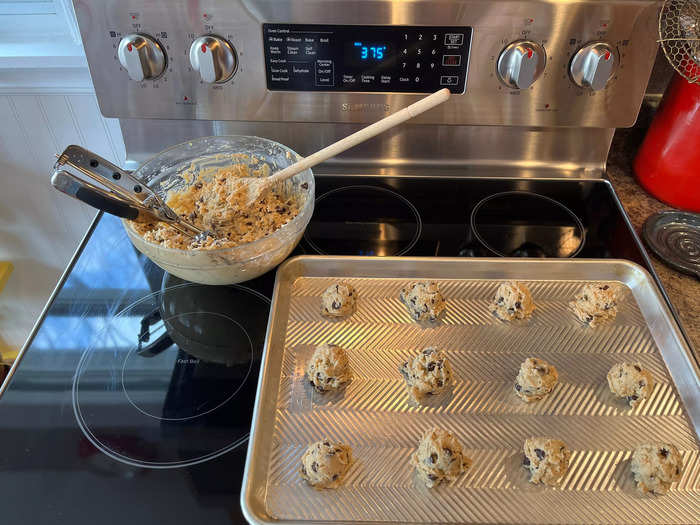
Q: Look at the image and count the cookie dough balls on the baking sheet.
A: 12